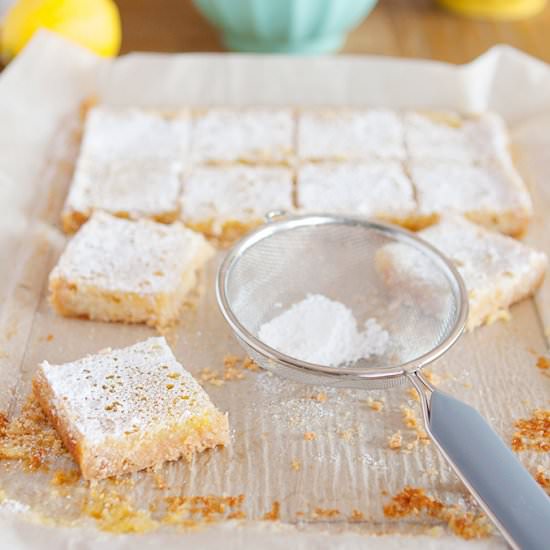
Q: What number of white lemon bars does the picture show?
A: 11